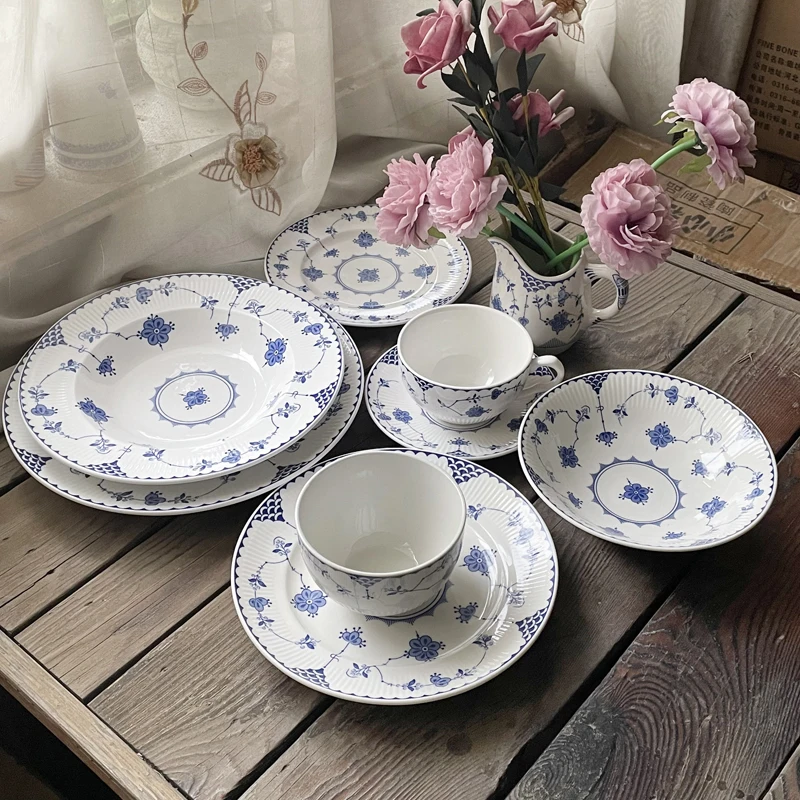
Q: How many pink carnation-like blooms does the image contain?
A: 4